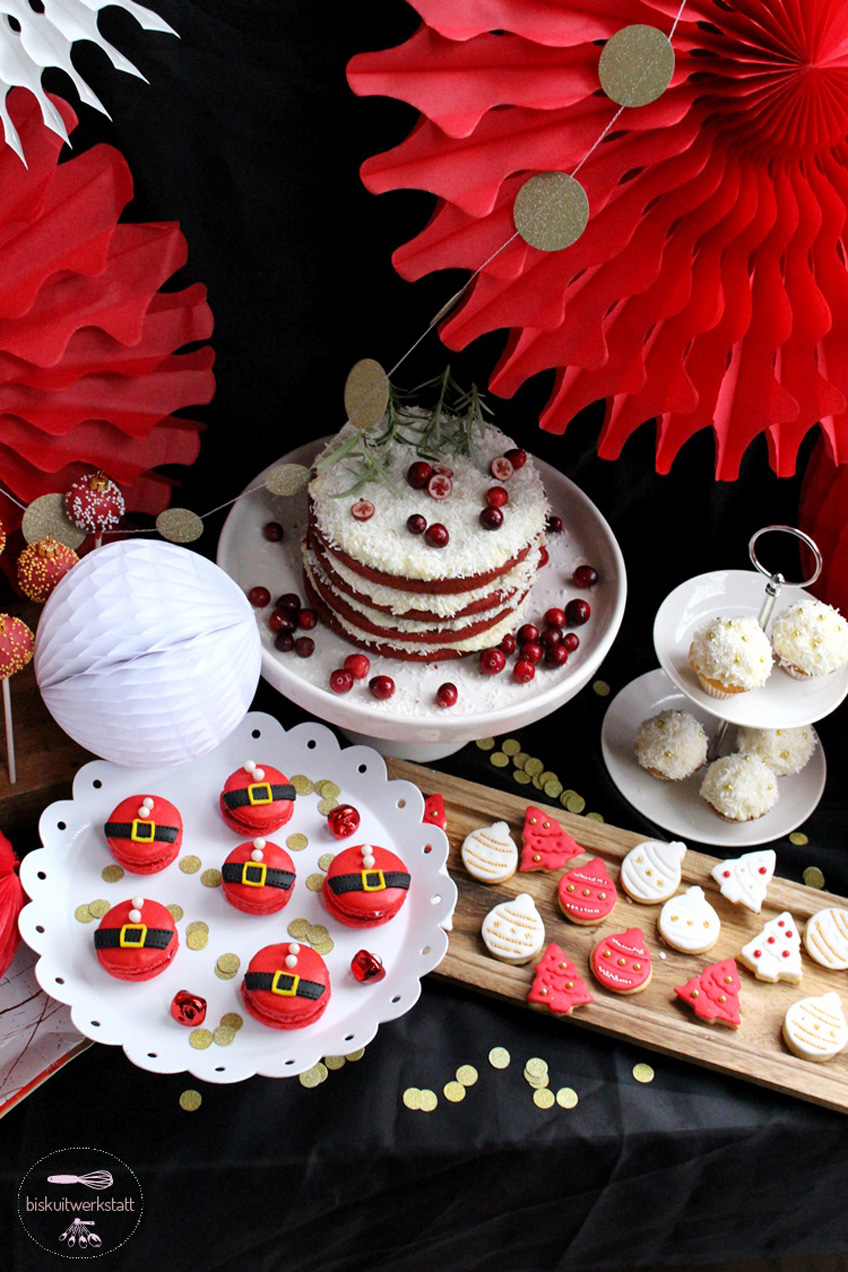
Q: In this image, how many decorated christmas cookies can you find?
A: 14